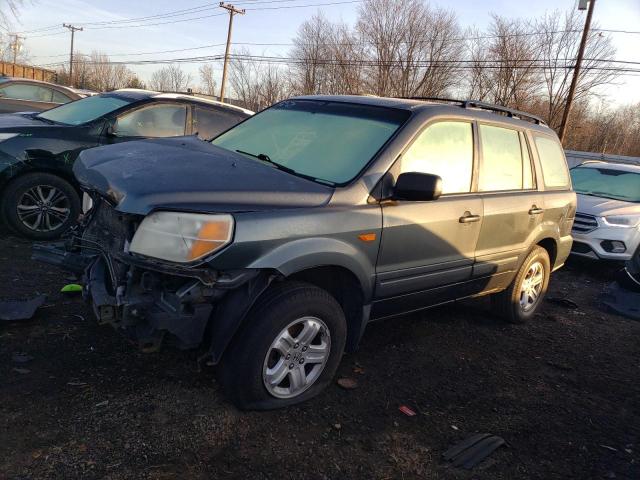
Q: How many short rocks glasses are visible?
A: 0